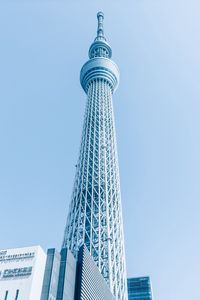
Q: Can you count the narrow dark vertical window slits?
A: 2